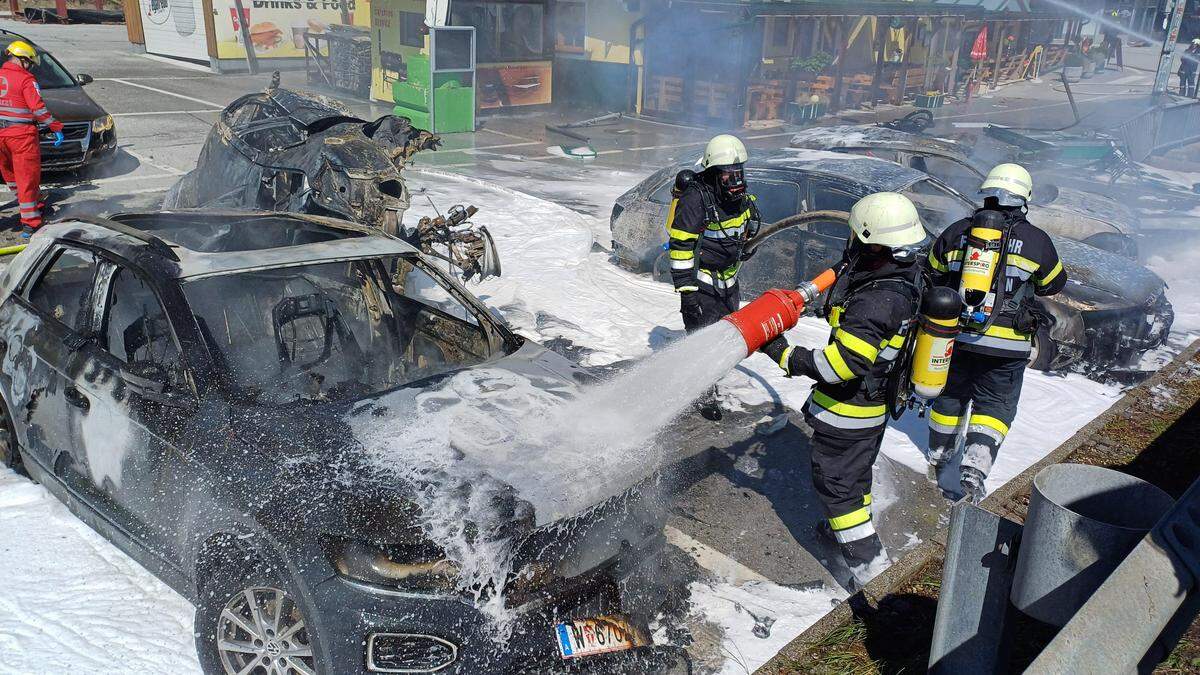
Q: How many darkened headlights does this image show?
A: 1